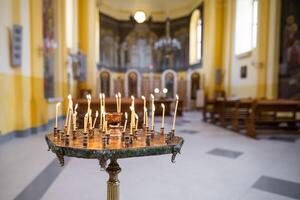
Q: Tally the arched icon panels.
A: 4